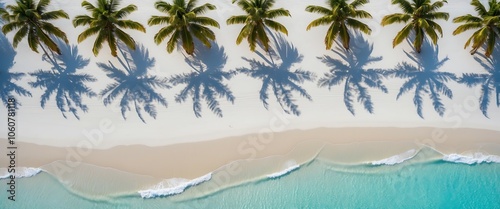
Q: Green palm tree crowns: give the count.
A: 7